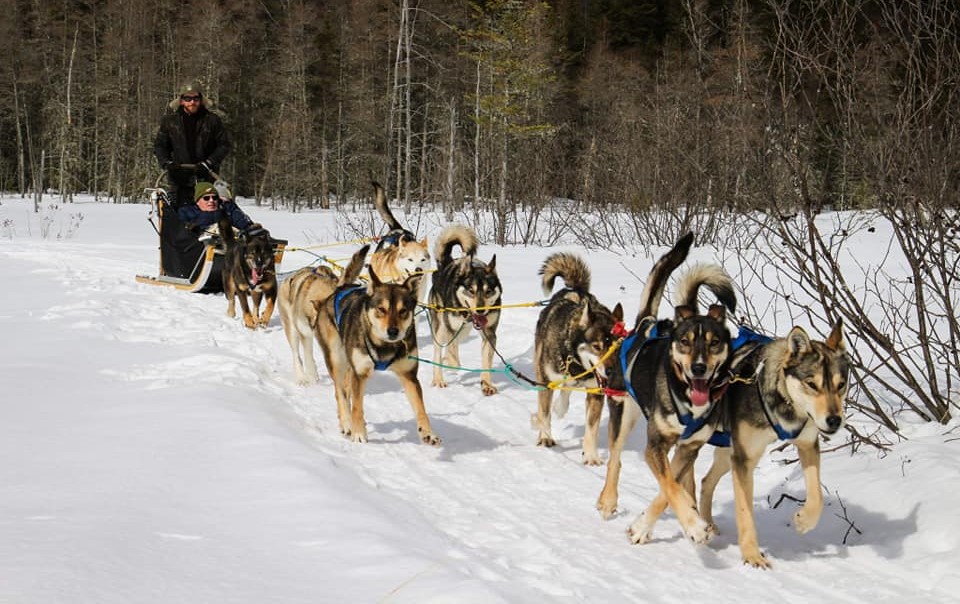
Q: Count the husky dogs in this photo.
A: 8